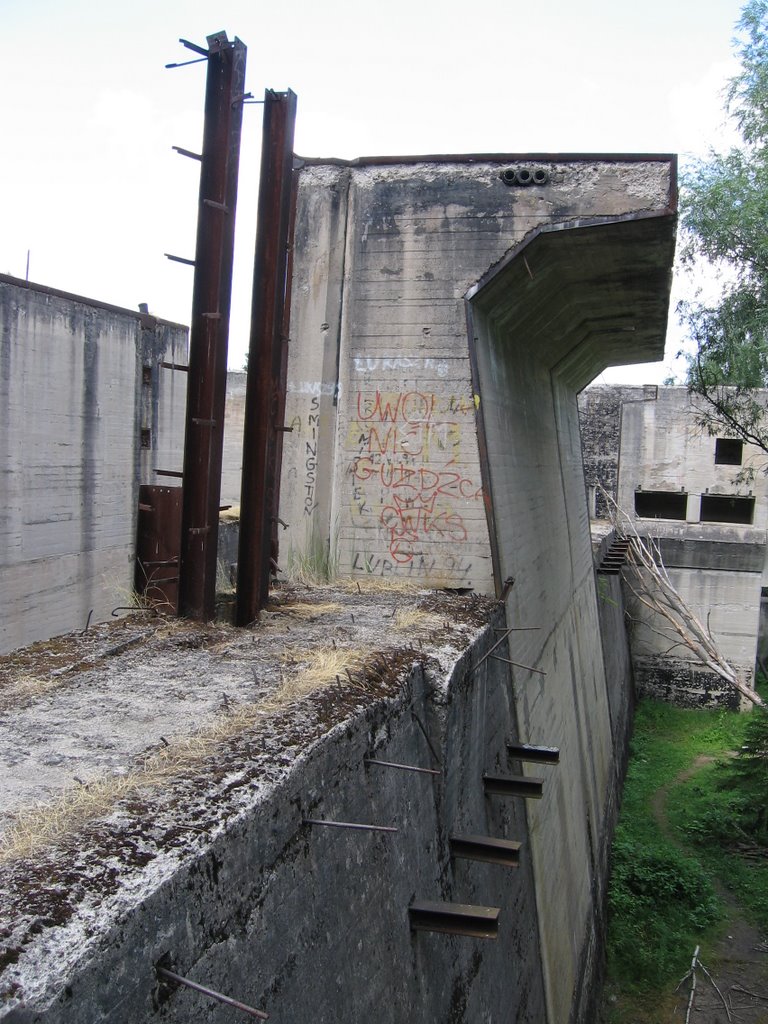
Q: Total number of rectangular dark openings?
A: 3